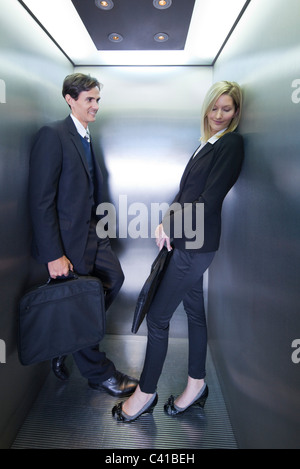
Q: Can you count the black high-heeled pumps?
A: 2